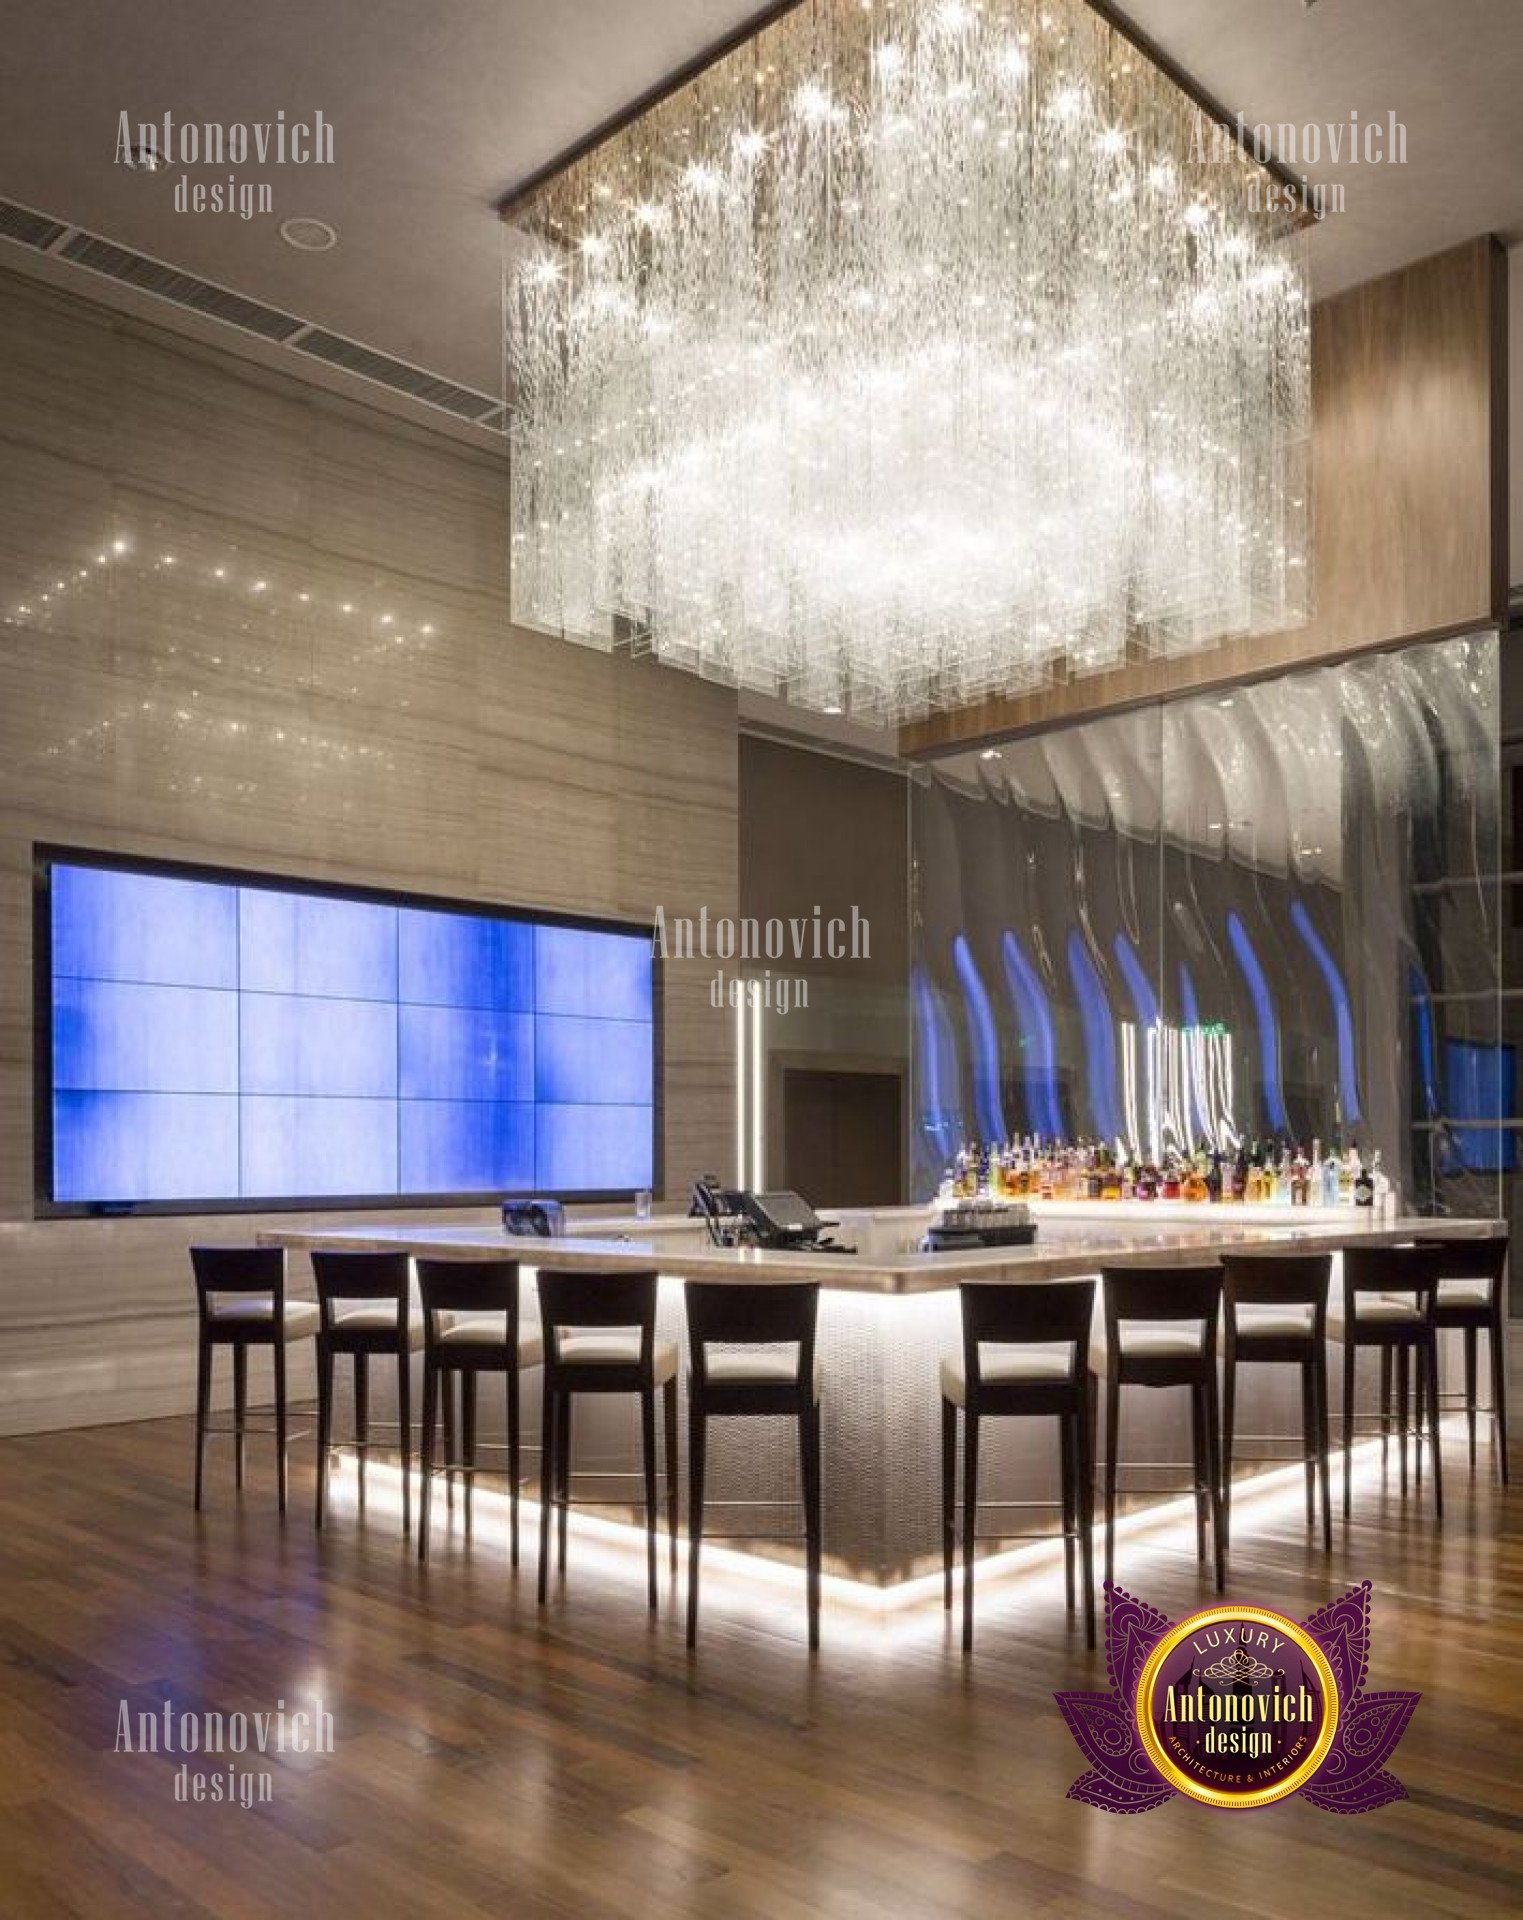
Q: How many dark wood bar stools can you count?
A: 10